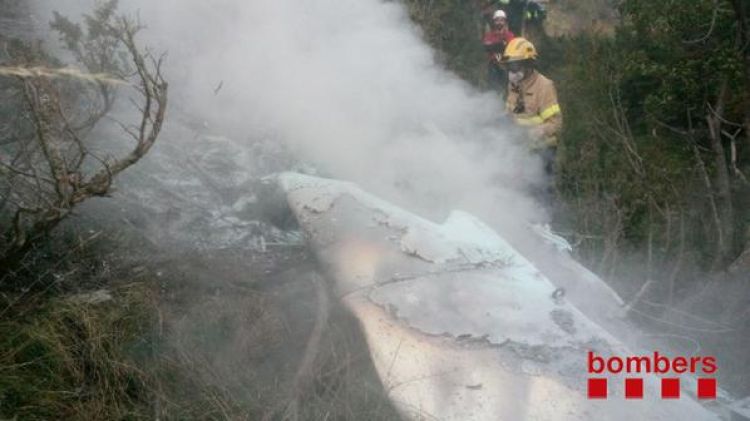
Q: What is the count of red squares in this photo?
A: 4